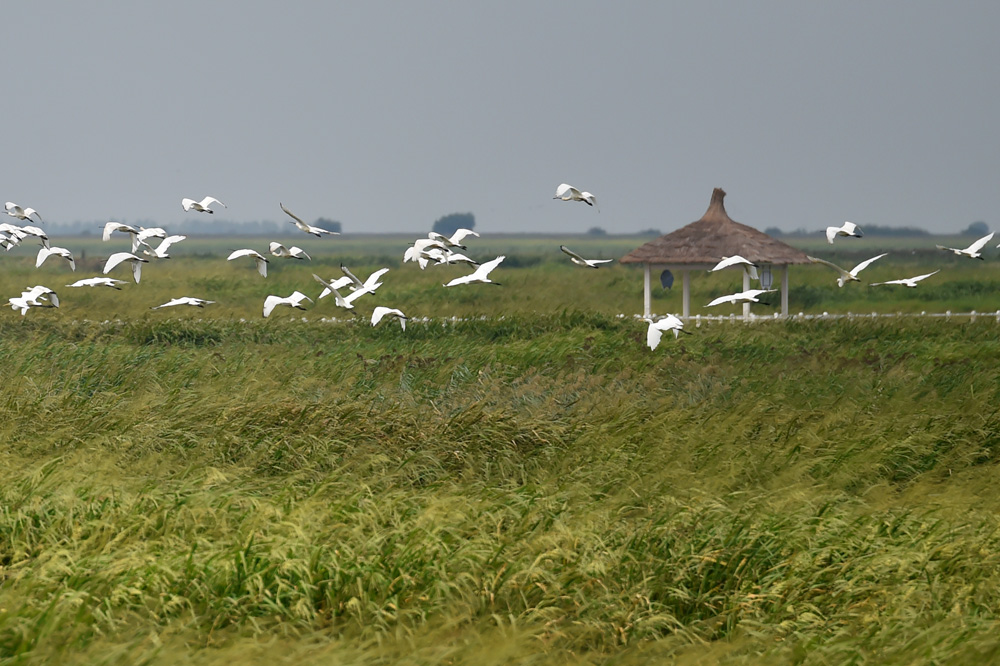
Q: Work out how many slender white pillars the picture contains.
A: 4